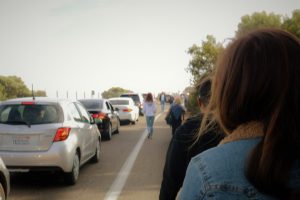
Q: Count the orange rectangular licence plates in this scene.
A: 0